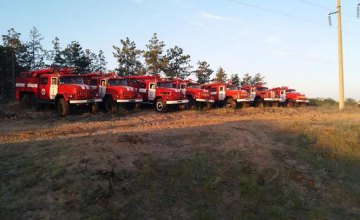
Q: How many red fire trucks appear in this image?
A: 7